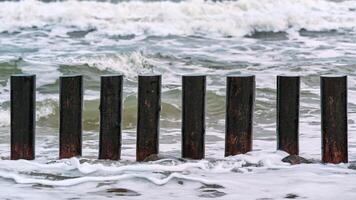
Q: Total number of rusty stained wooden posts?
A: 8